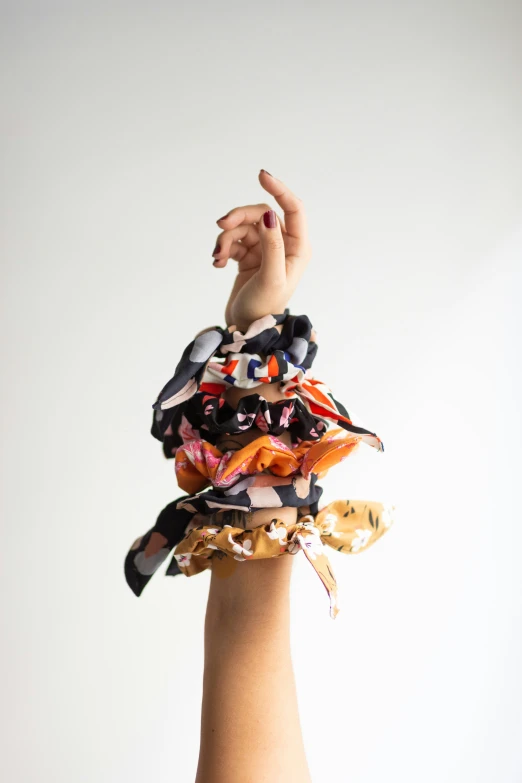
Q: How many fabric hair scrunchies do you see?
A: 6